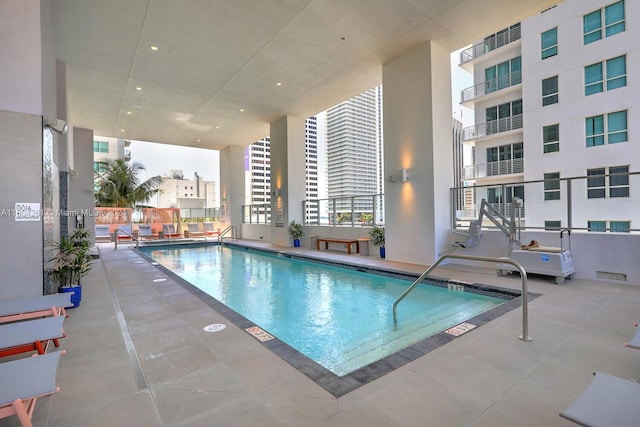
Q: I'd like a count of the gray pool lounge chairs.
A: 11